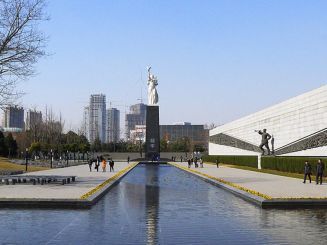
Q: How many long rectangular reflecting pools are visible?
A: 1